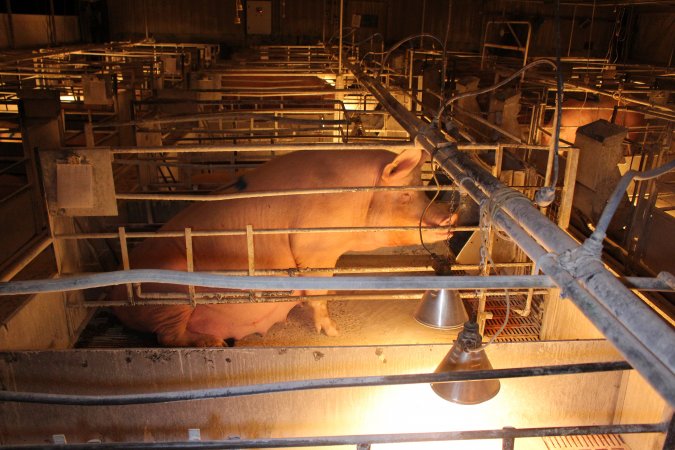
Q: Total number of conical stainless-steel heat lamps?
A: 2